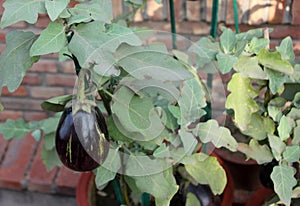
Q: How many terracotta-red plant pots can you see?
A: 3